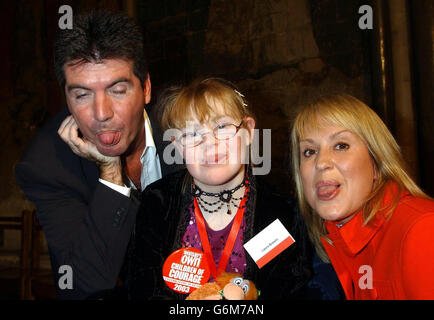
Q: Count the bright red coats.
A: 1